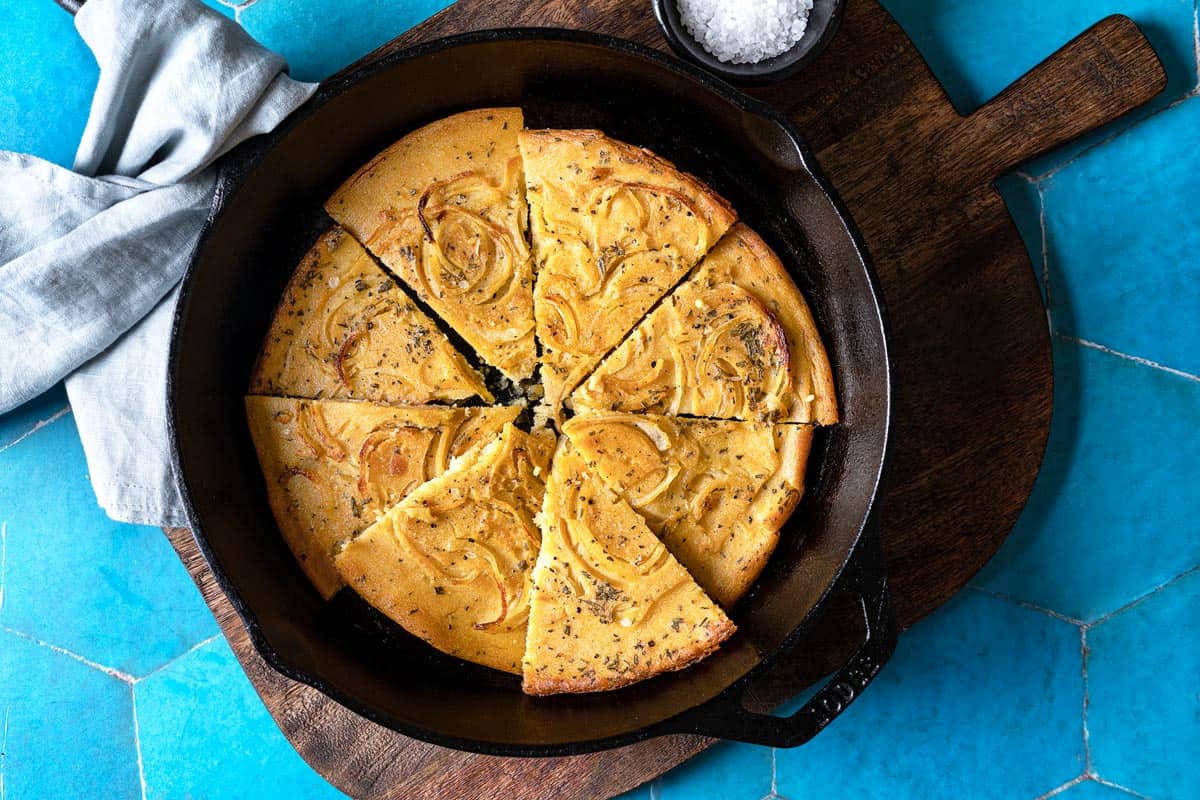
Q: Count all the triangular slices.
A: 8